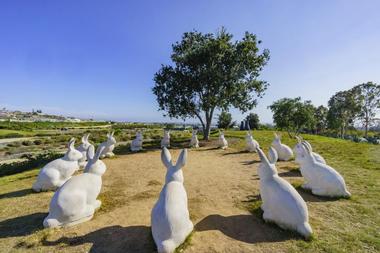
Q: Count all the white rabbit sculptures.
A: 14